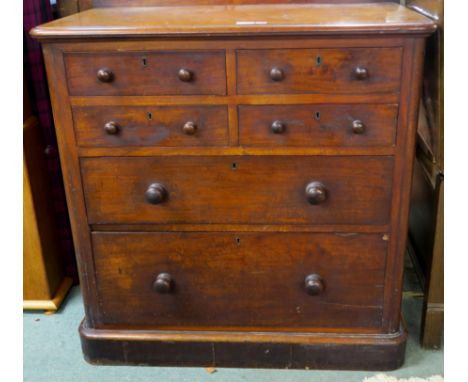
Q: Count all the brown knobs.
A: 12